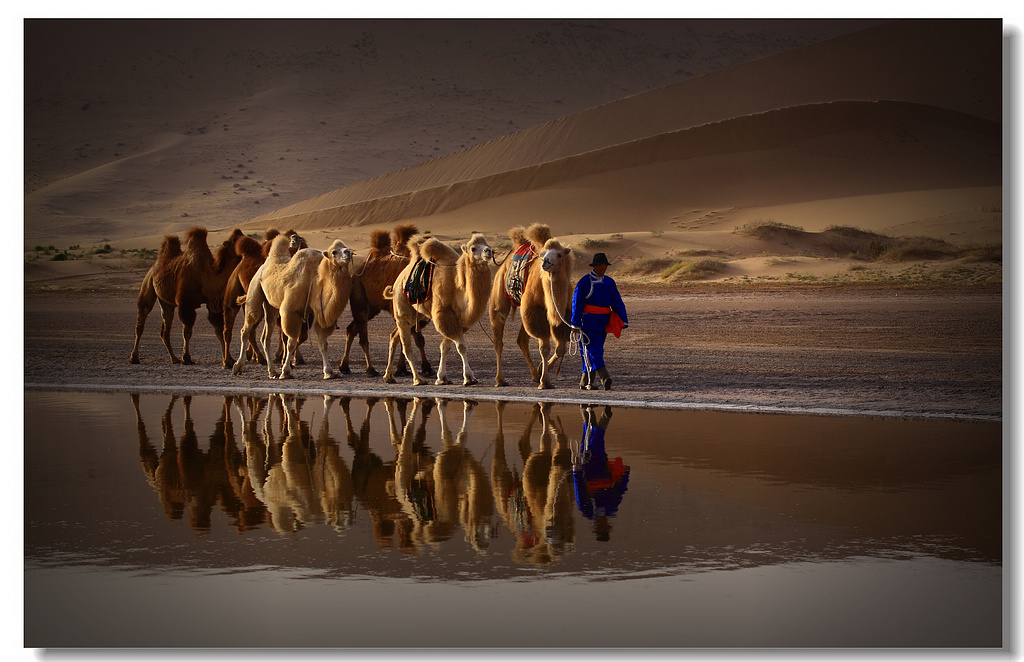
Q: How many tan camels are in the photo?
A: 3